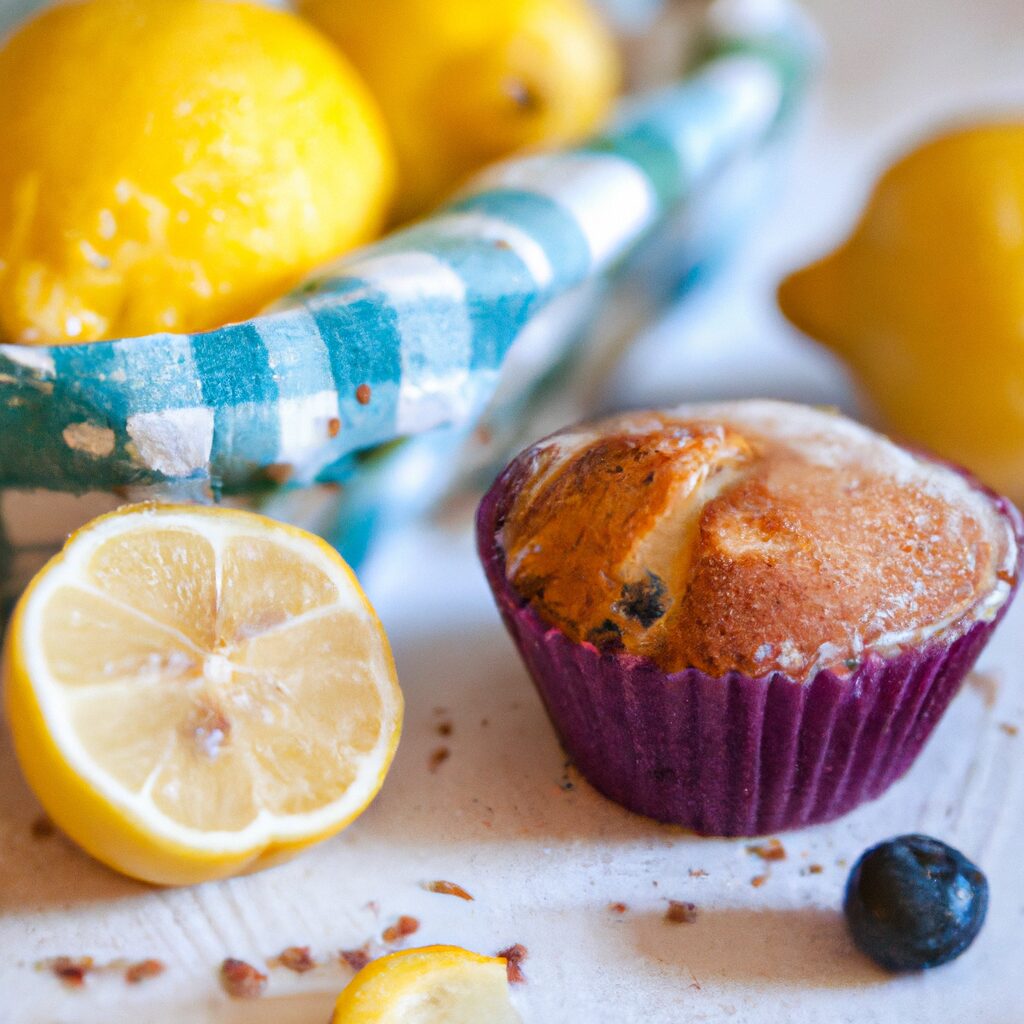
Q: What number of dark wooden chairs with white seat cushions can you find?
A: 0